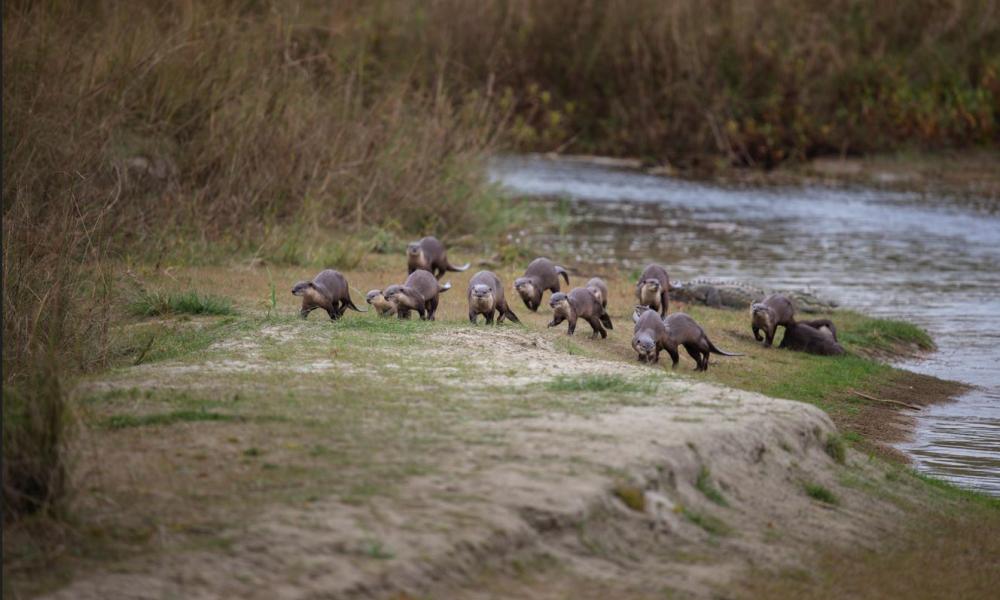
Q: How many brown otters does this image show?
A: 13